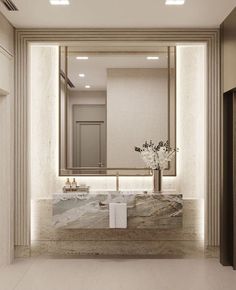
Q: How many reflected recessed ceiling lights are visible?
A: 4